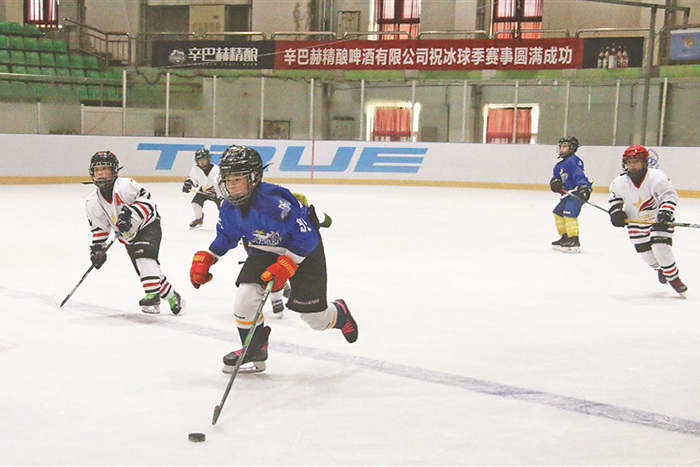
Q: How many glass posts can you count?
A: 14